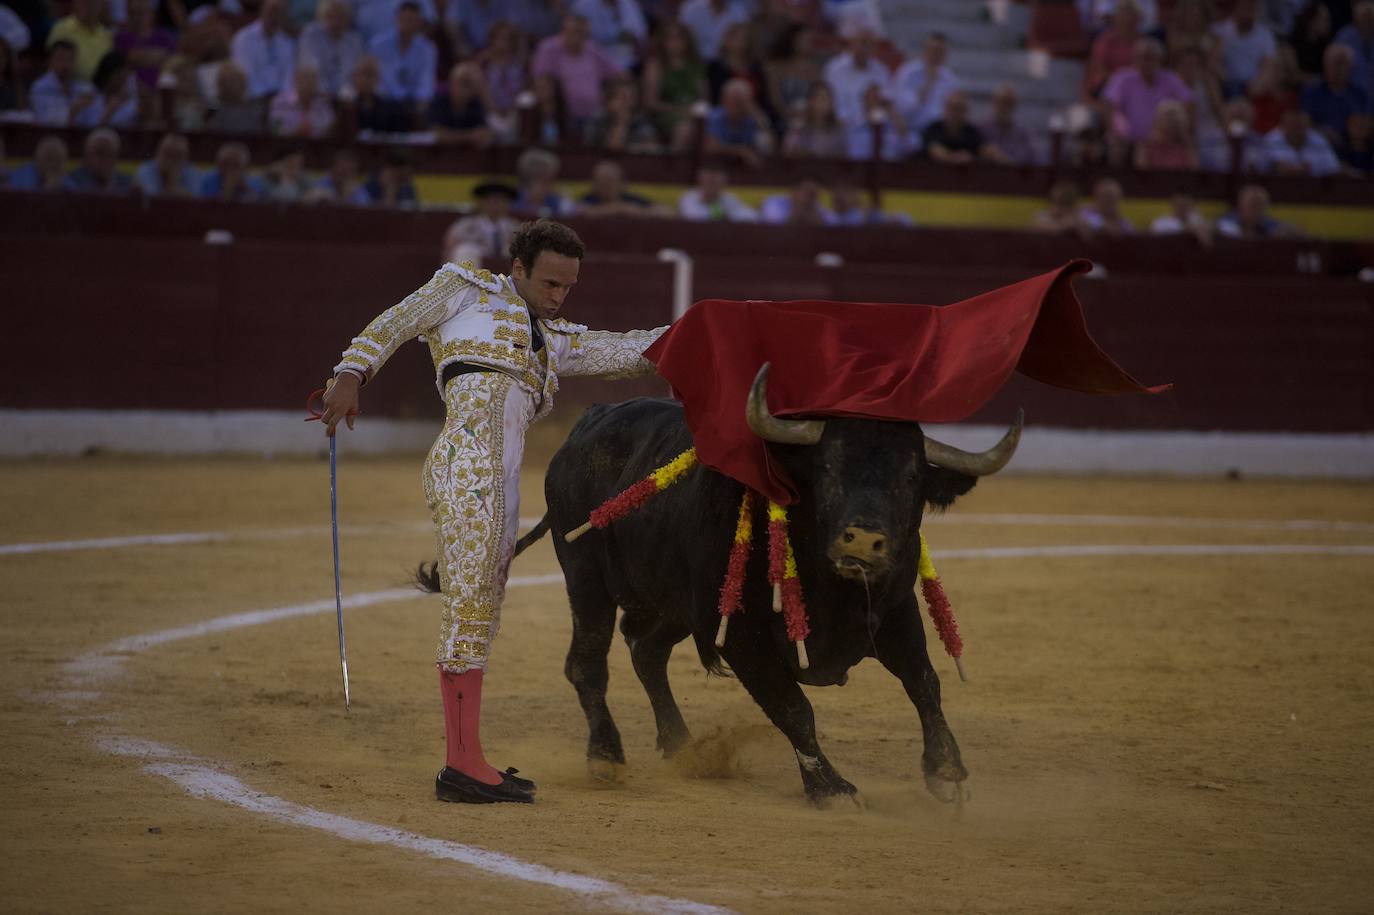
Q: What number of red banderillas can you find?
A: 5